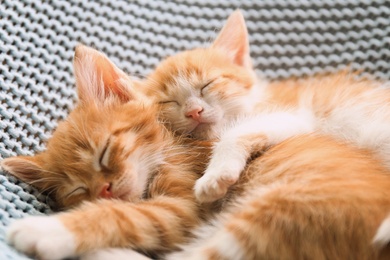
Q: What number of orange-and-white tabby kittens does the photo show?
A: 2